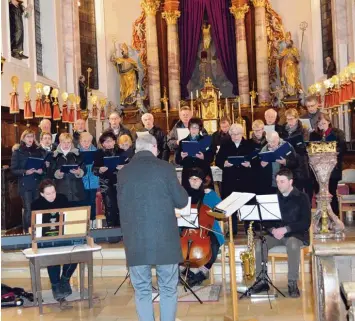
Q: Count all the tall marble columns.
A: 4